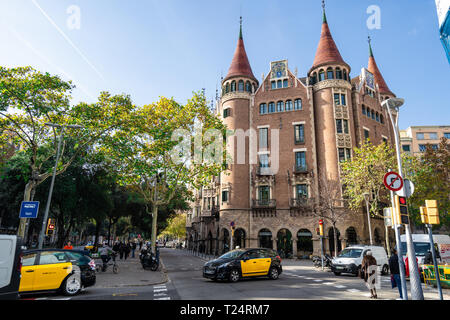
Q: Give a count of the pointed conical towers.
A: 3